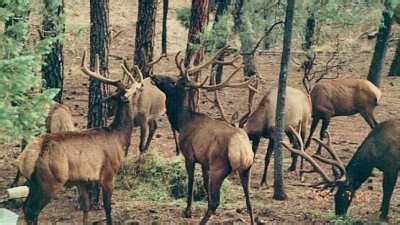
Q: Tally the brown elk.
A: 7